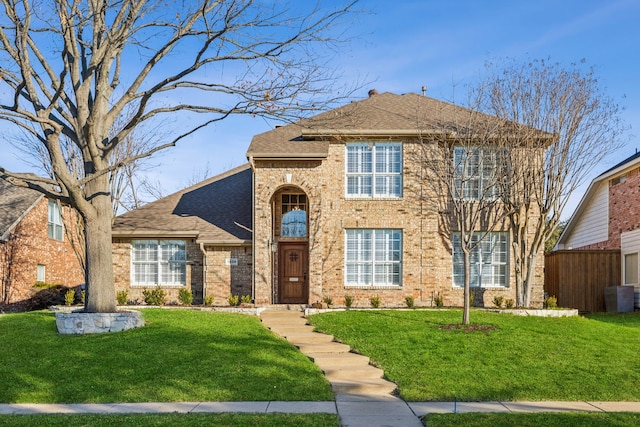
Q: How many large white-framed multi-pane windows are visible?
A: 5